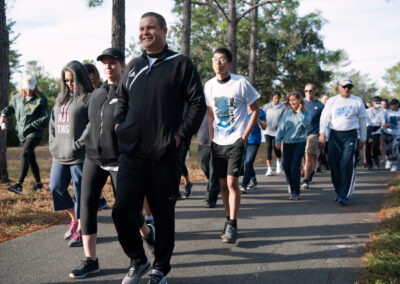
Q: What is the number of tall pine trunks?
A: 5